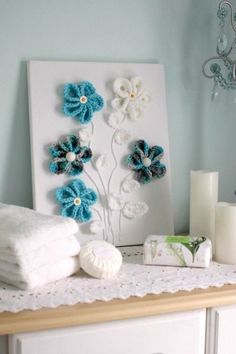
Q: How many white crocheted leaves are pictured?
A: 8